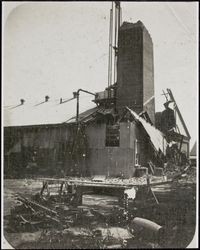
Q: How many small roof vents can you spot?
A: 3